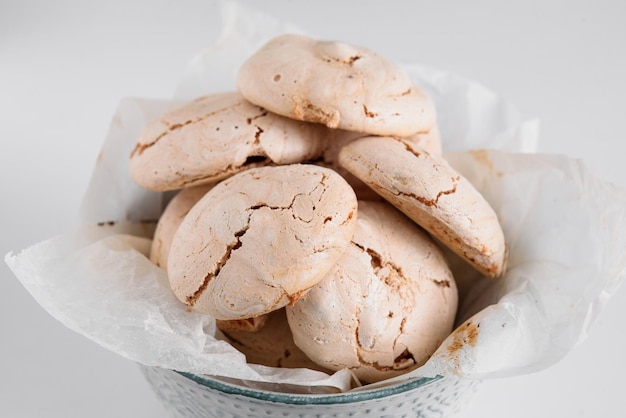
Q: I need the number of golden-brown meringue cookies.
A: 8